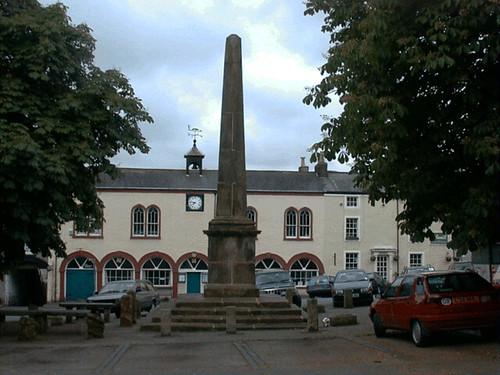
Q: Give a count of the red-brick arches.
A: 6